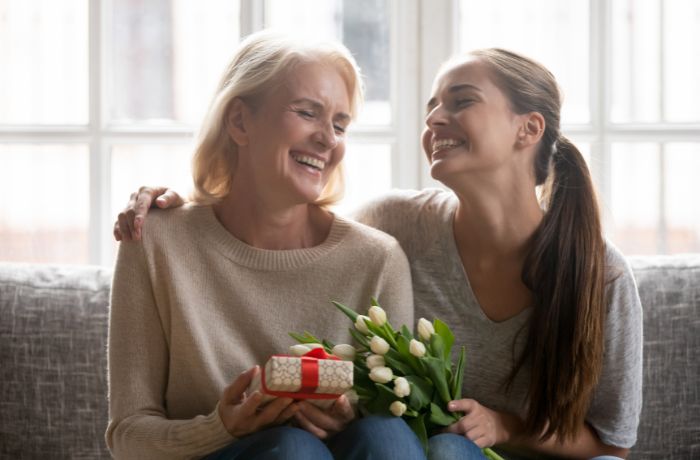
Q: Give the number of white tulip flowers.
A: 11